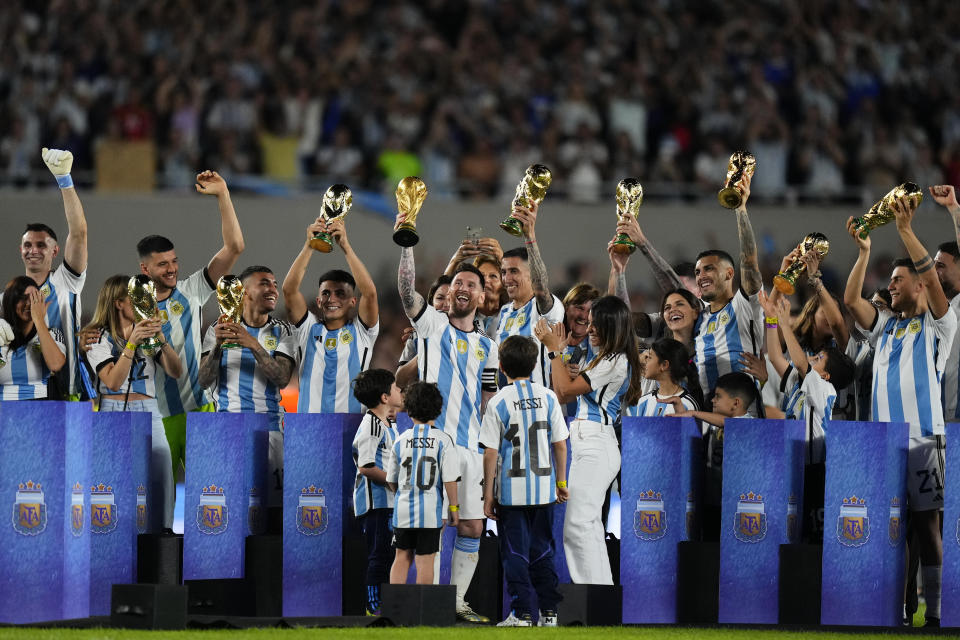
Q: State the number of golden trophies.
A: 9